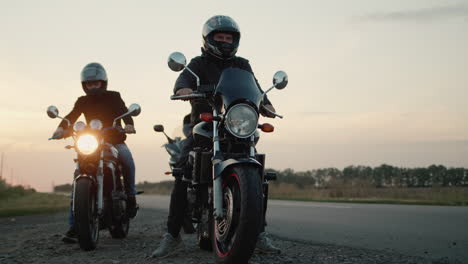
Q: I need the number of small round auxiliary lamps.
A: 2